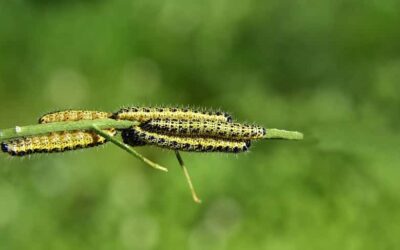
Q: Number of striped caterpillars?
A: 5